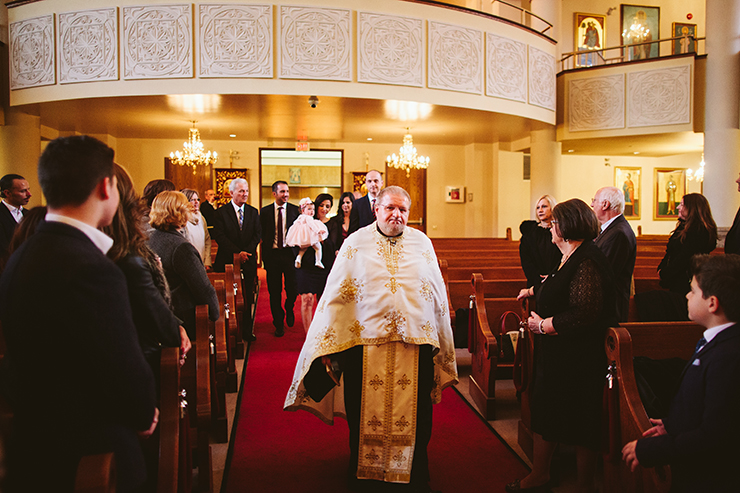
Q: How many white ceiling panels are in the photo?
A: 11